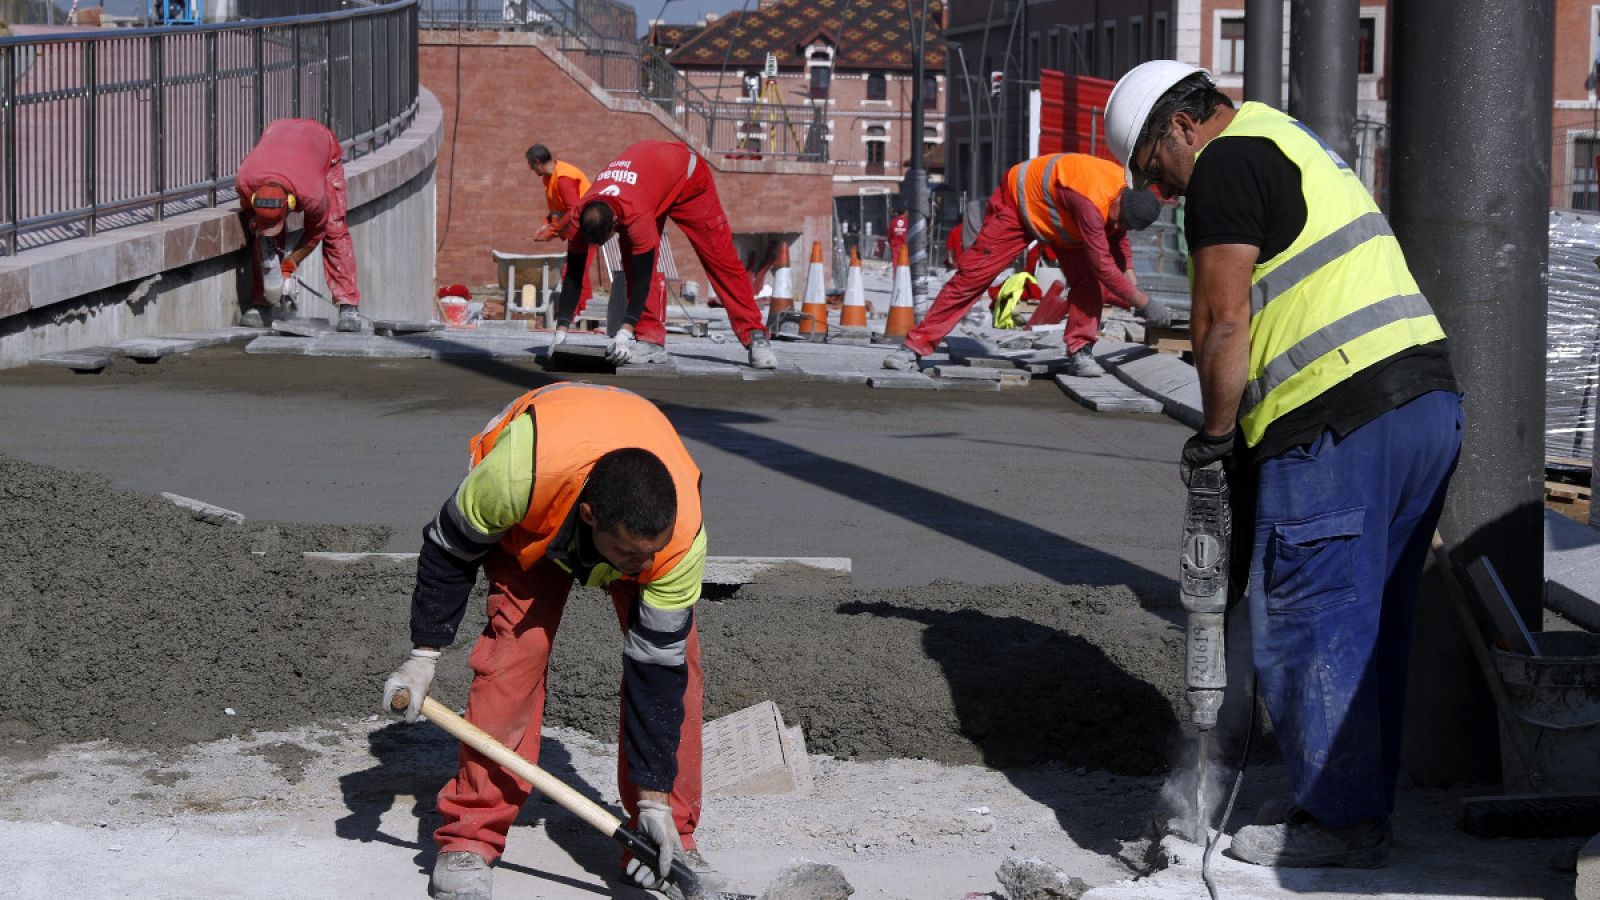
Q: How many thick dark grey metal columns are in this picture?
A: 3